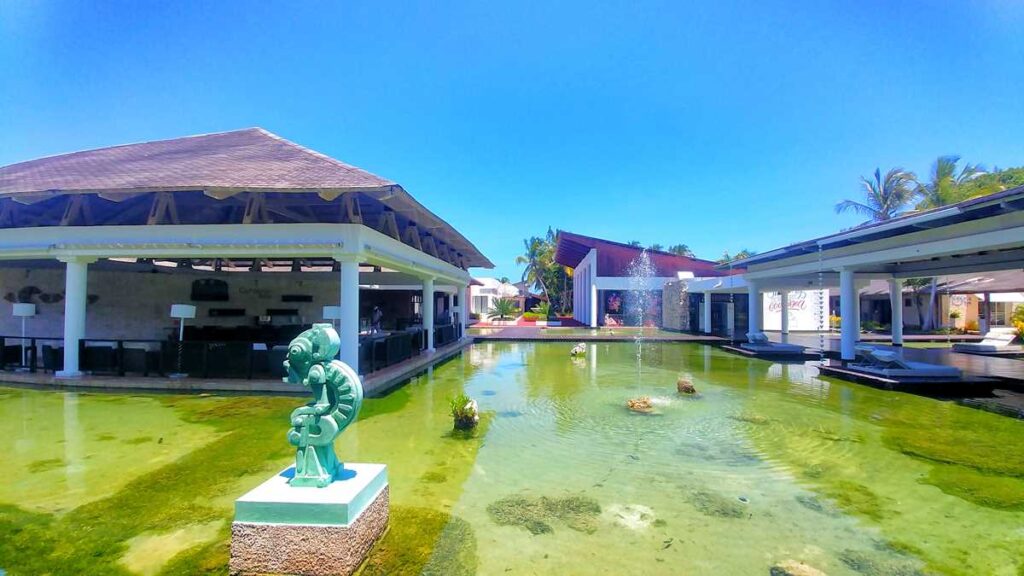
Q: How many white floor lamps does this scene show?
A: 3